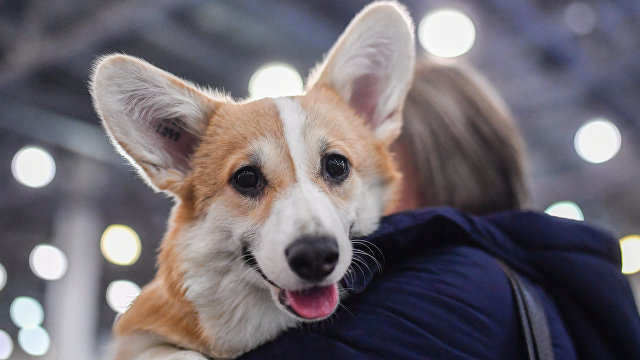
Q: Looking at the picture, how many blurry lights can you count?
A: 13